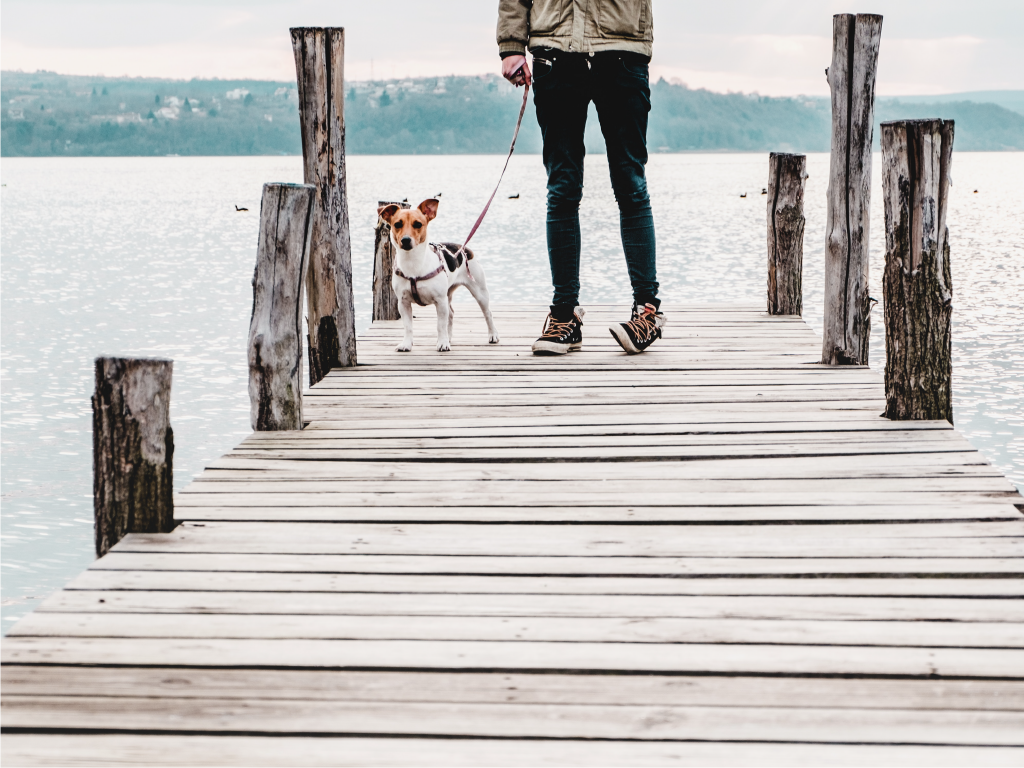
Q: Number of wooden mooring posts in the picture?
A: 7